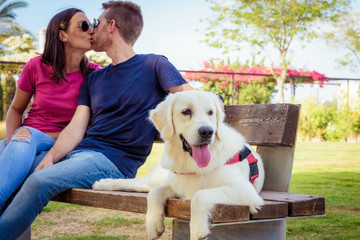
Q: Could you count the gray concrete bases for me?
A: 2